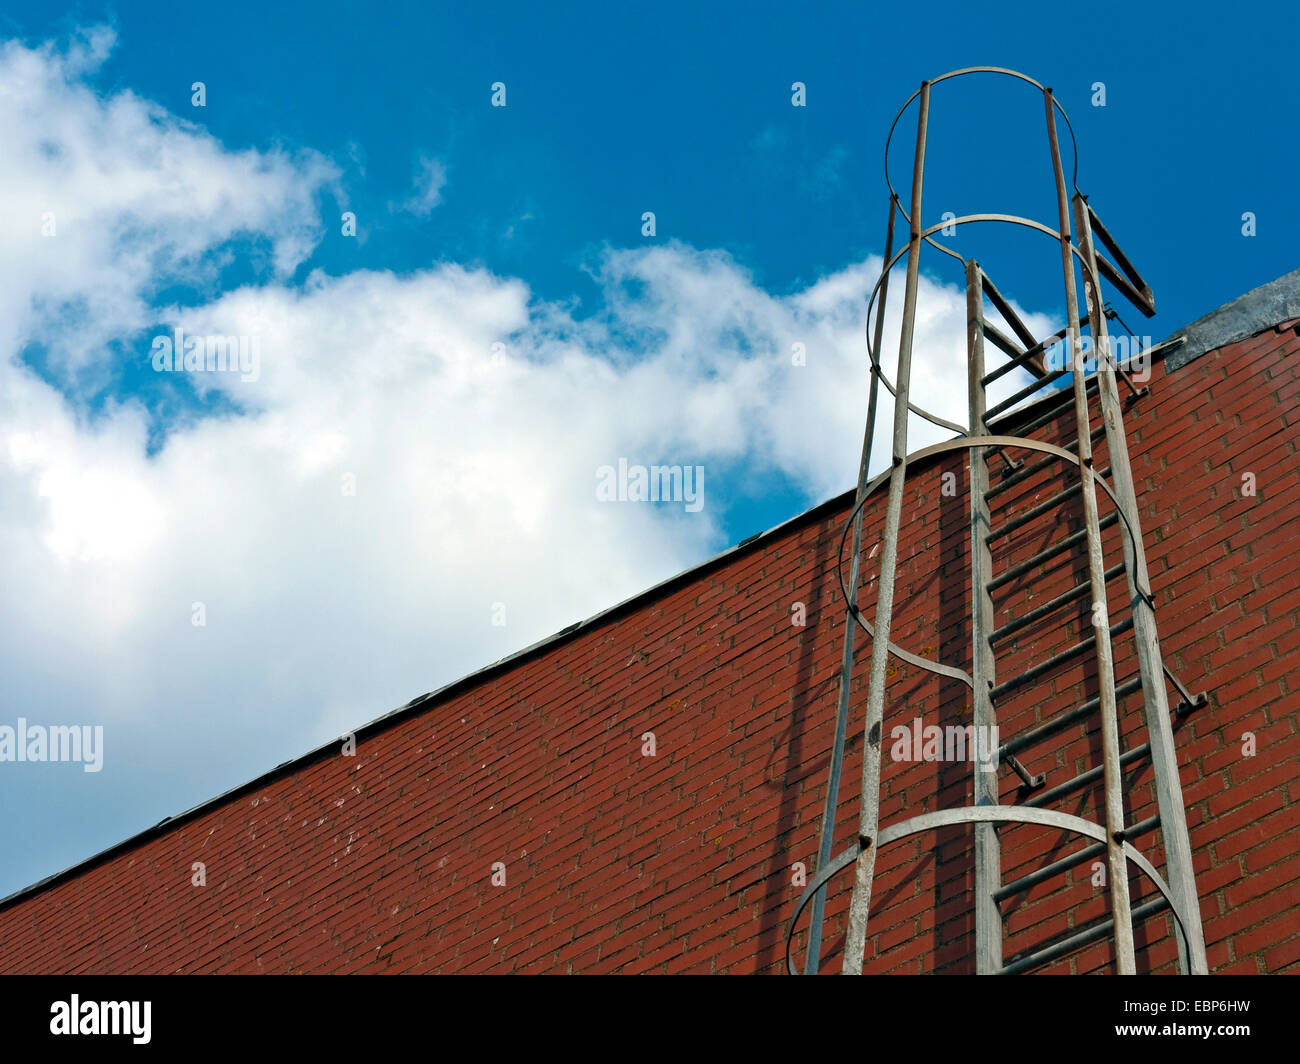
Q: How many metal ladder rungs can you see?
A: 12